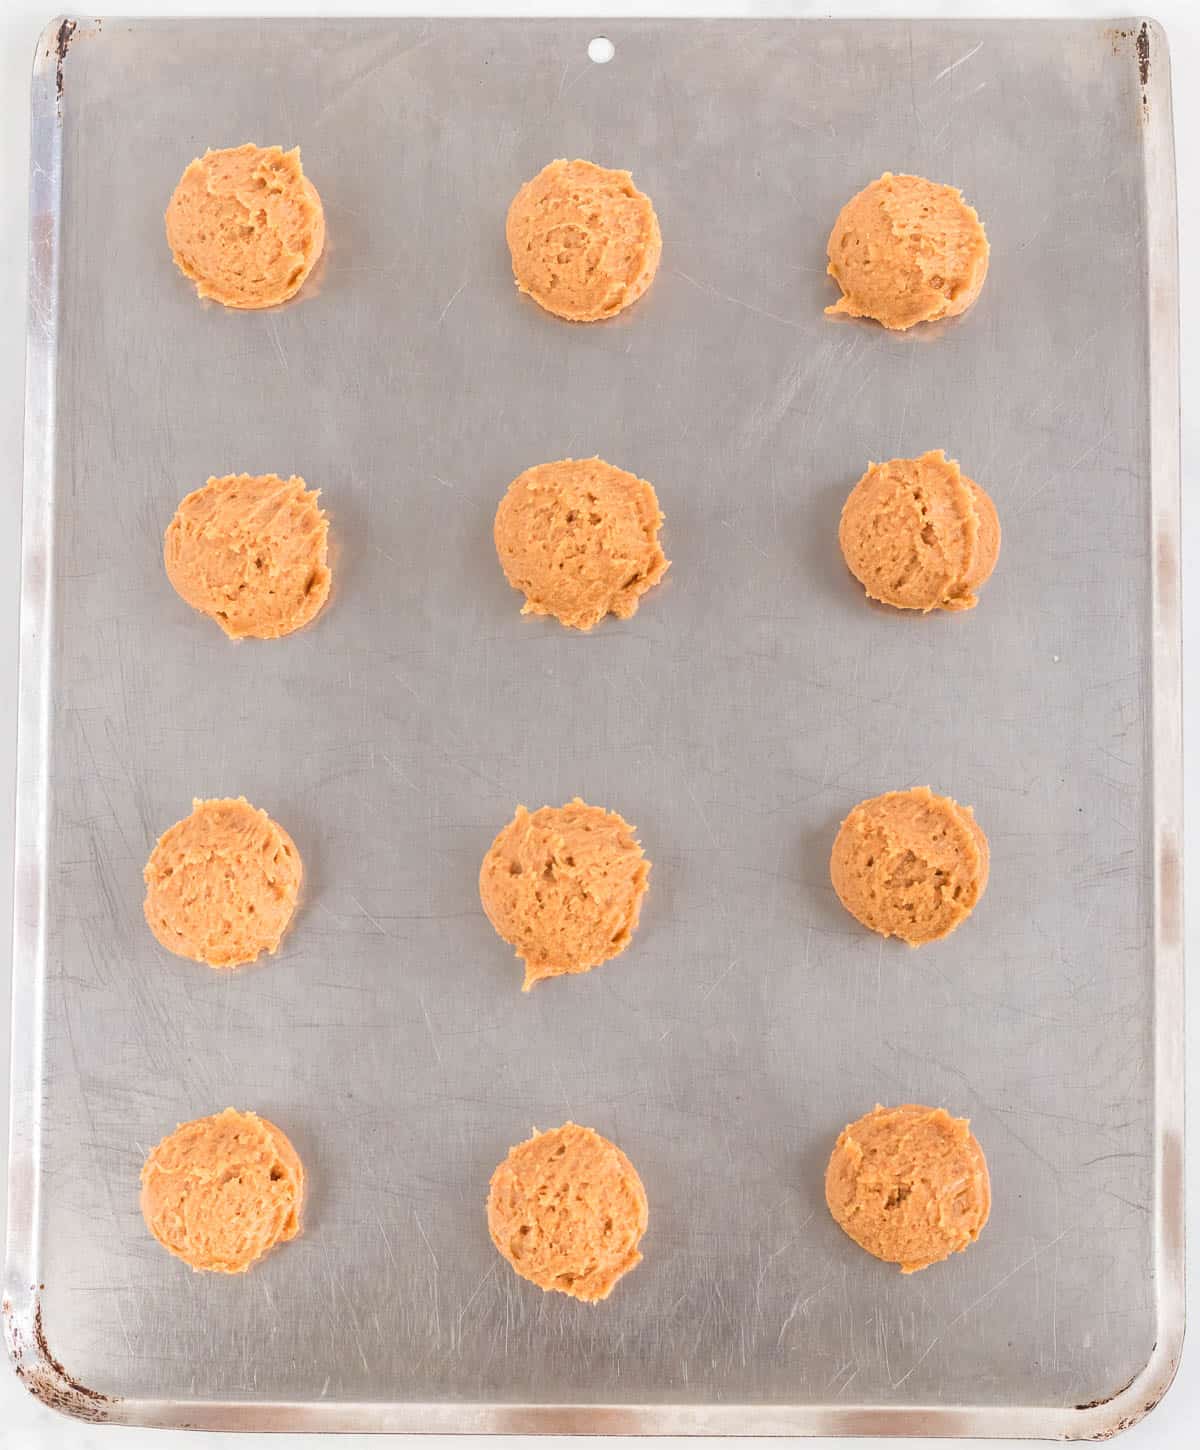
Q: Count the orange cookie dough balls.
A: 12